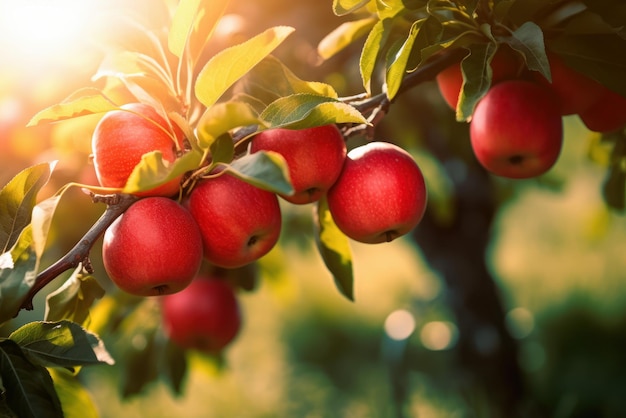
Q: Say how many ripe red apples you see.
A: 10